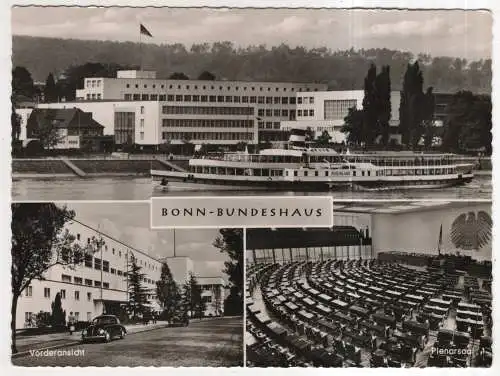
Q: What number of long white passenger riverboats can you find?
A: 1